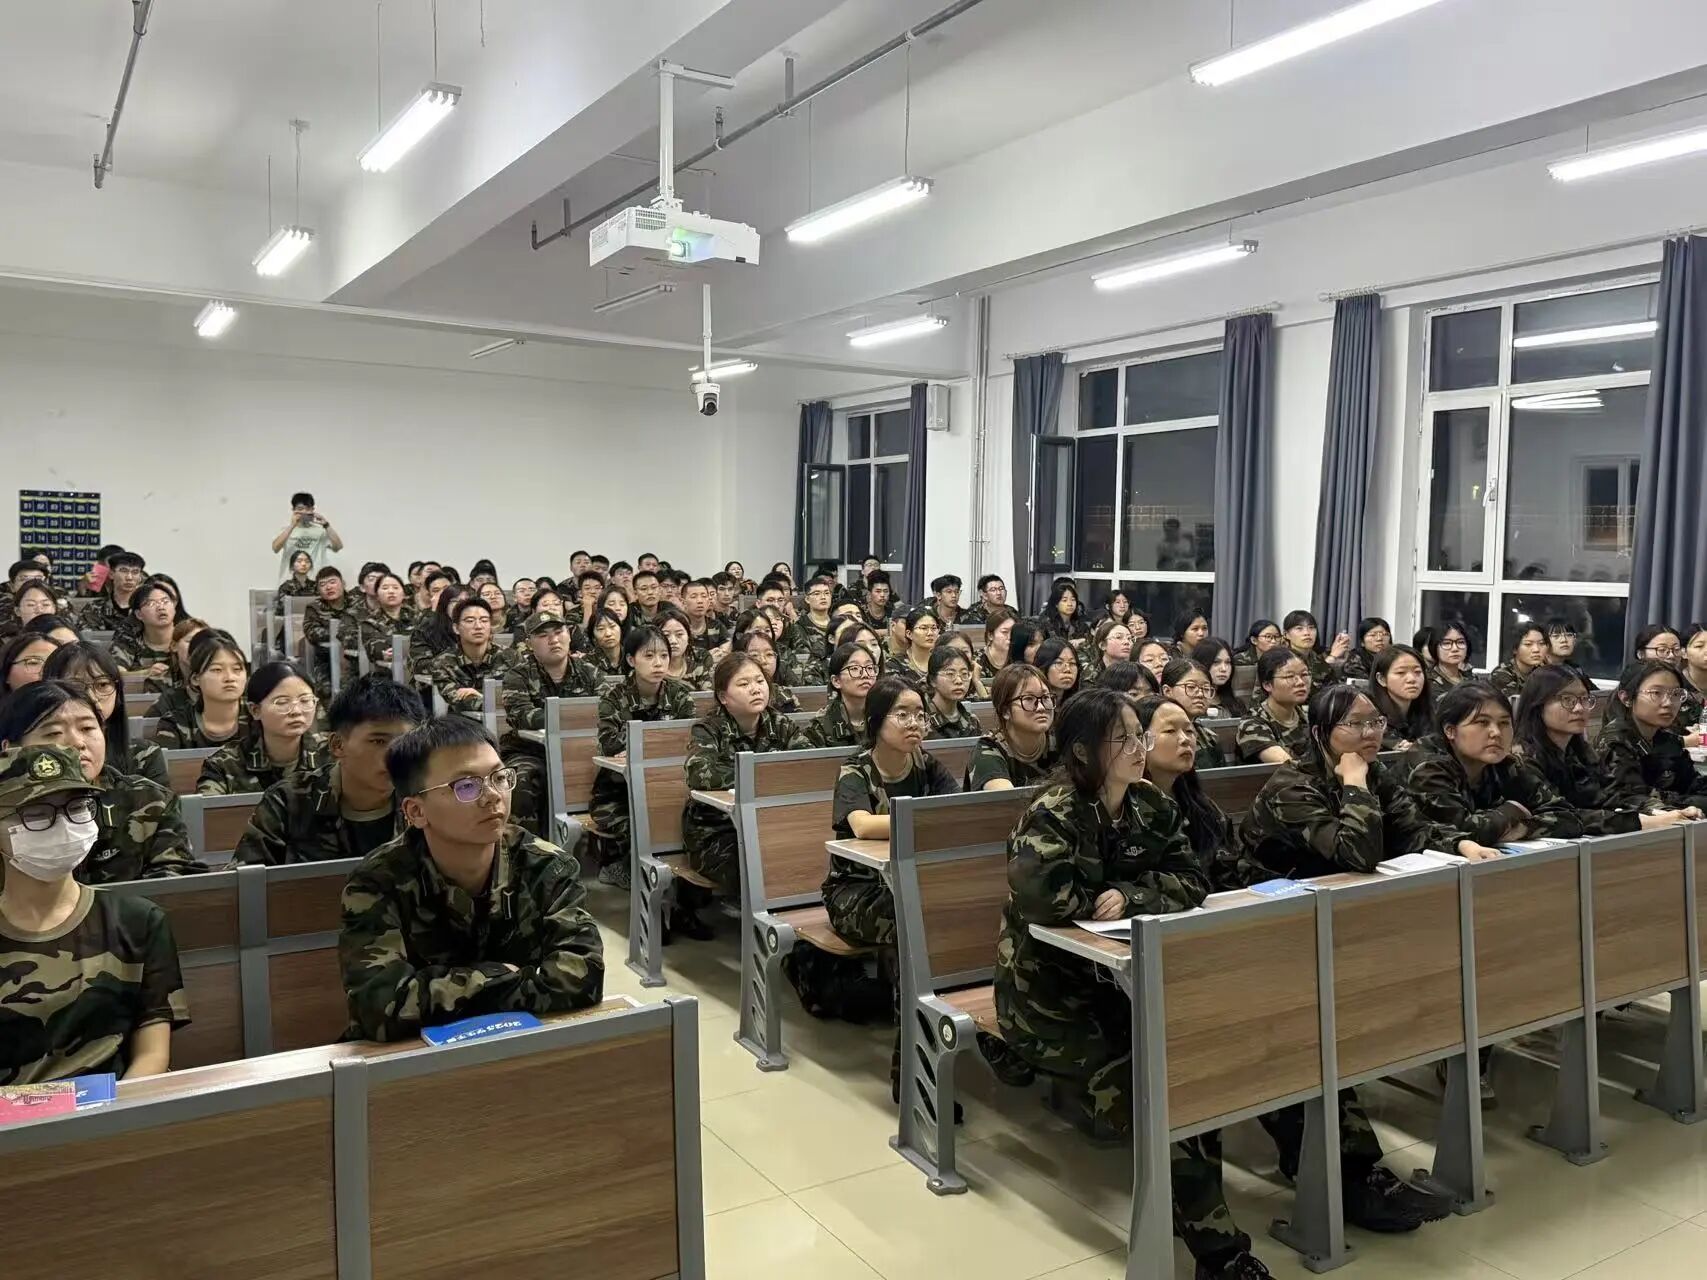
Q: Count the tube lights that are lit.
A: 9